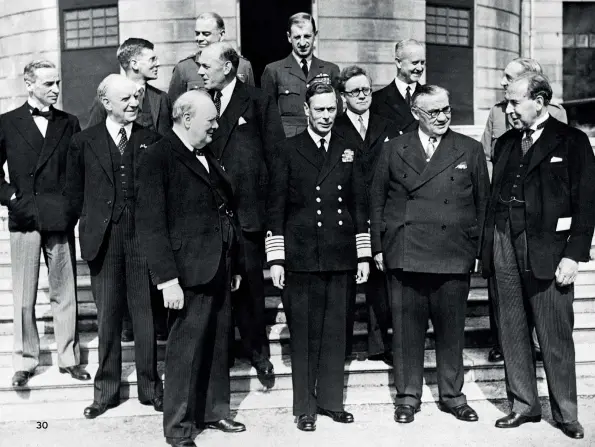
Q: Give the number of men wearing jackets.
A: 13